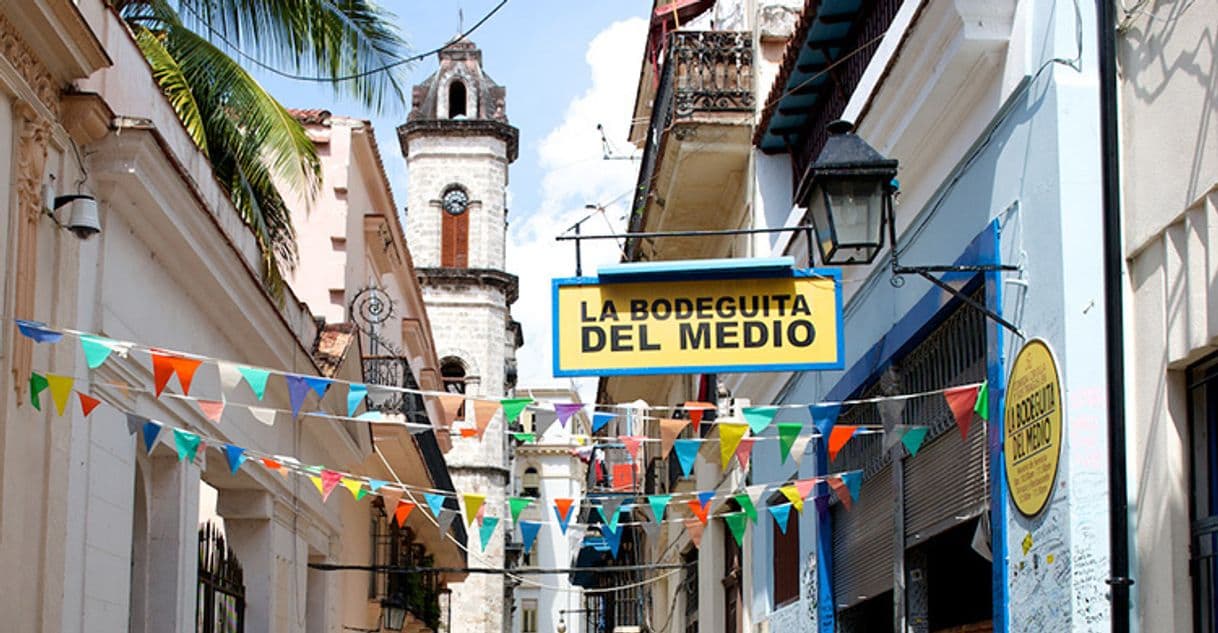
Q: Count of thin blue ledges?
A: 1